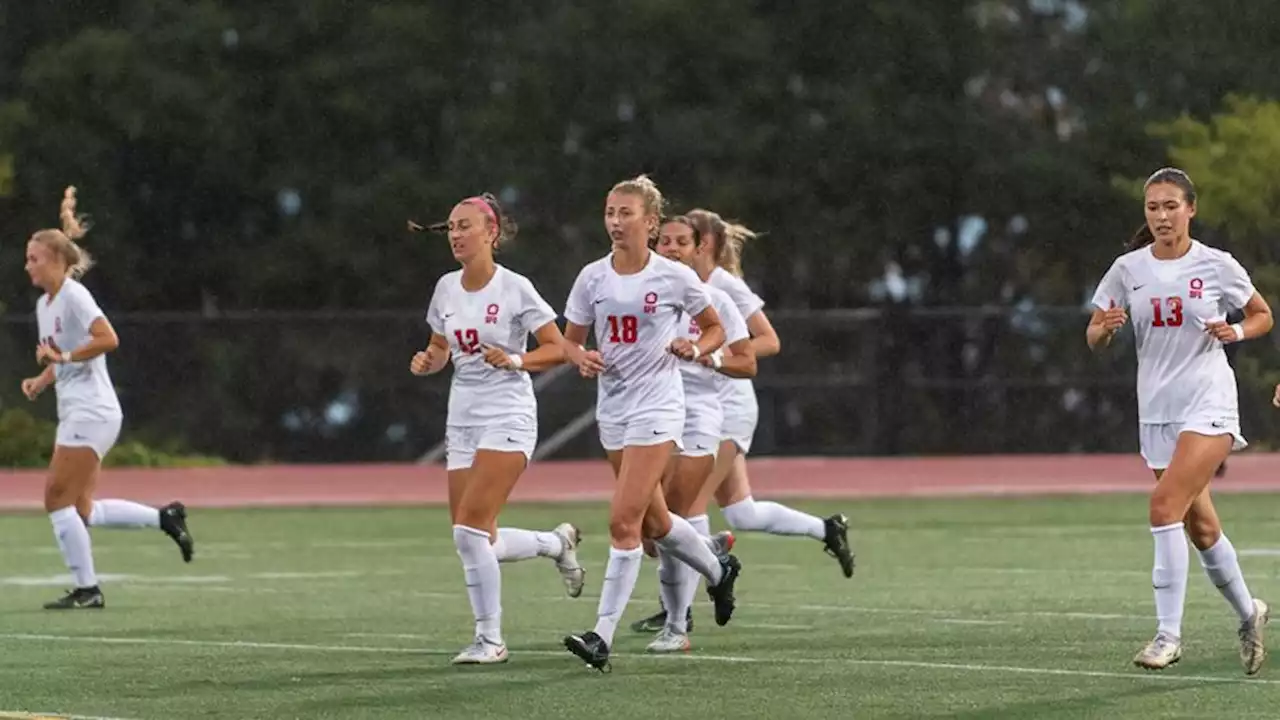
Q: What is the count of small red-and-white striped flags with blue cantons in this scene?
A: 0